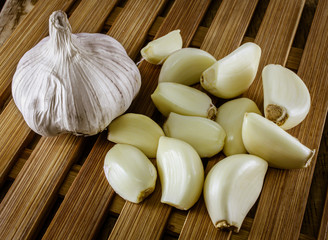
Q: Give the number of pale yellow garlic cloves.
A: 12